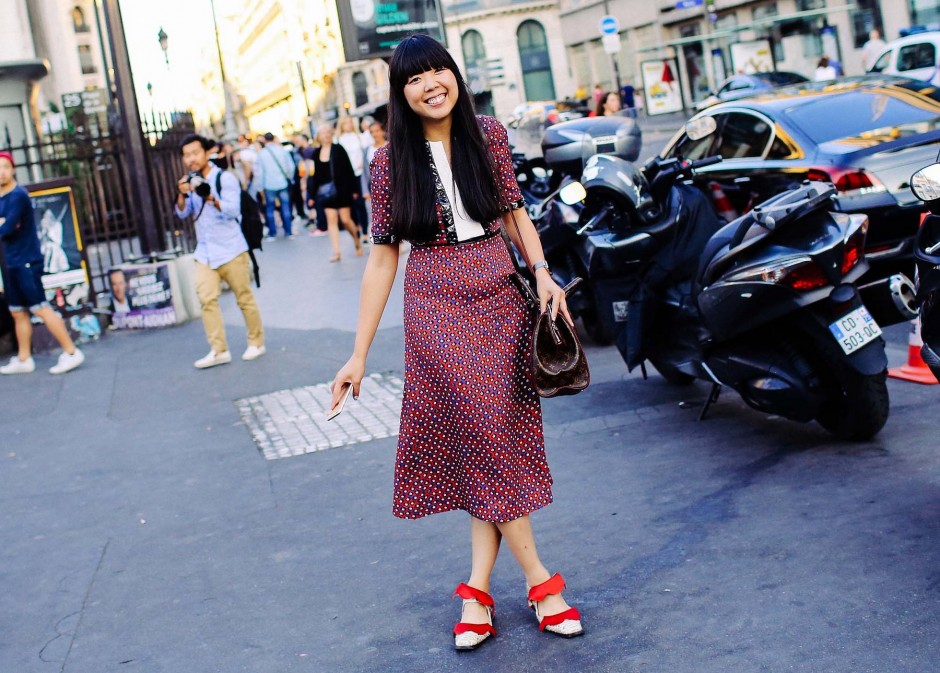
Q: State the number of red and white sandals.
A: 2